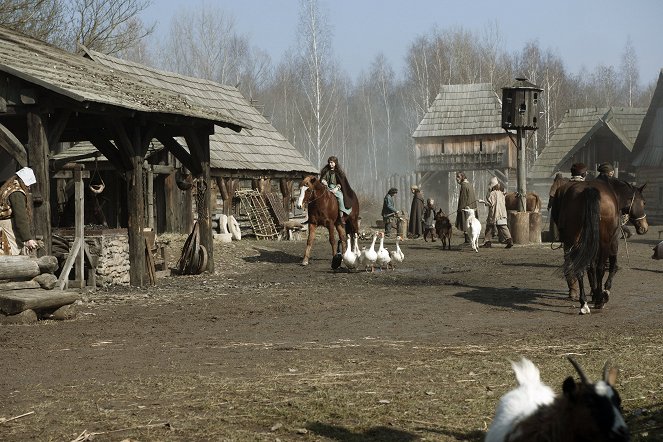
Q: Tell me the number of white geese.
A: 5